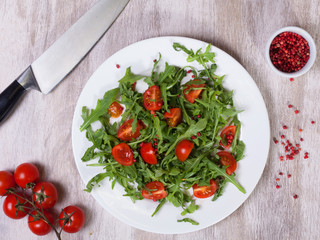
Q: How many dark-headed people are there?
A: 0